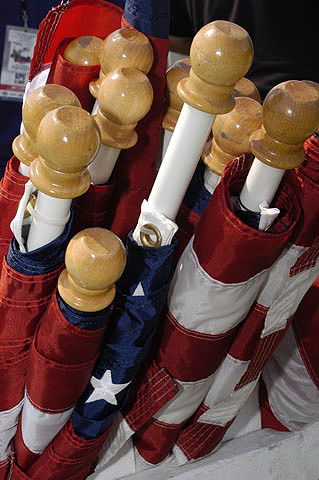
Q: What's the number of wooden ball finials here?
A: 11